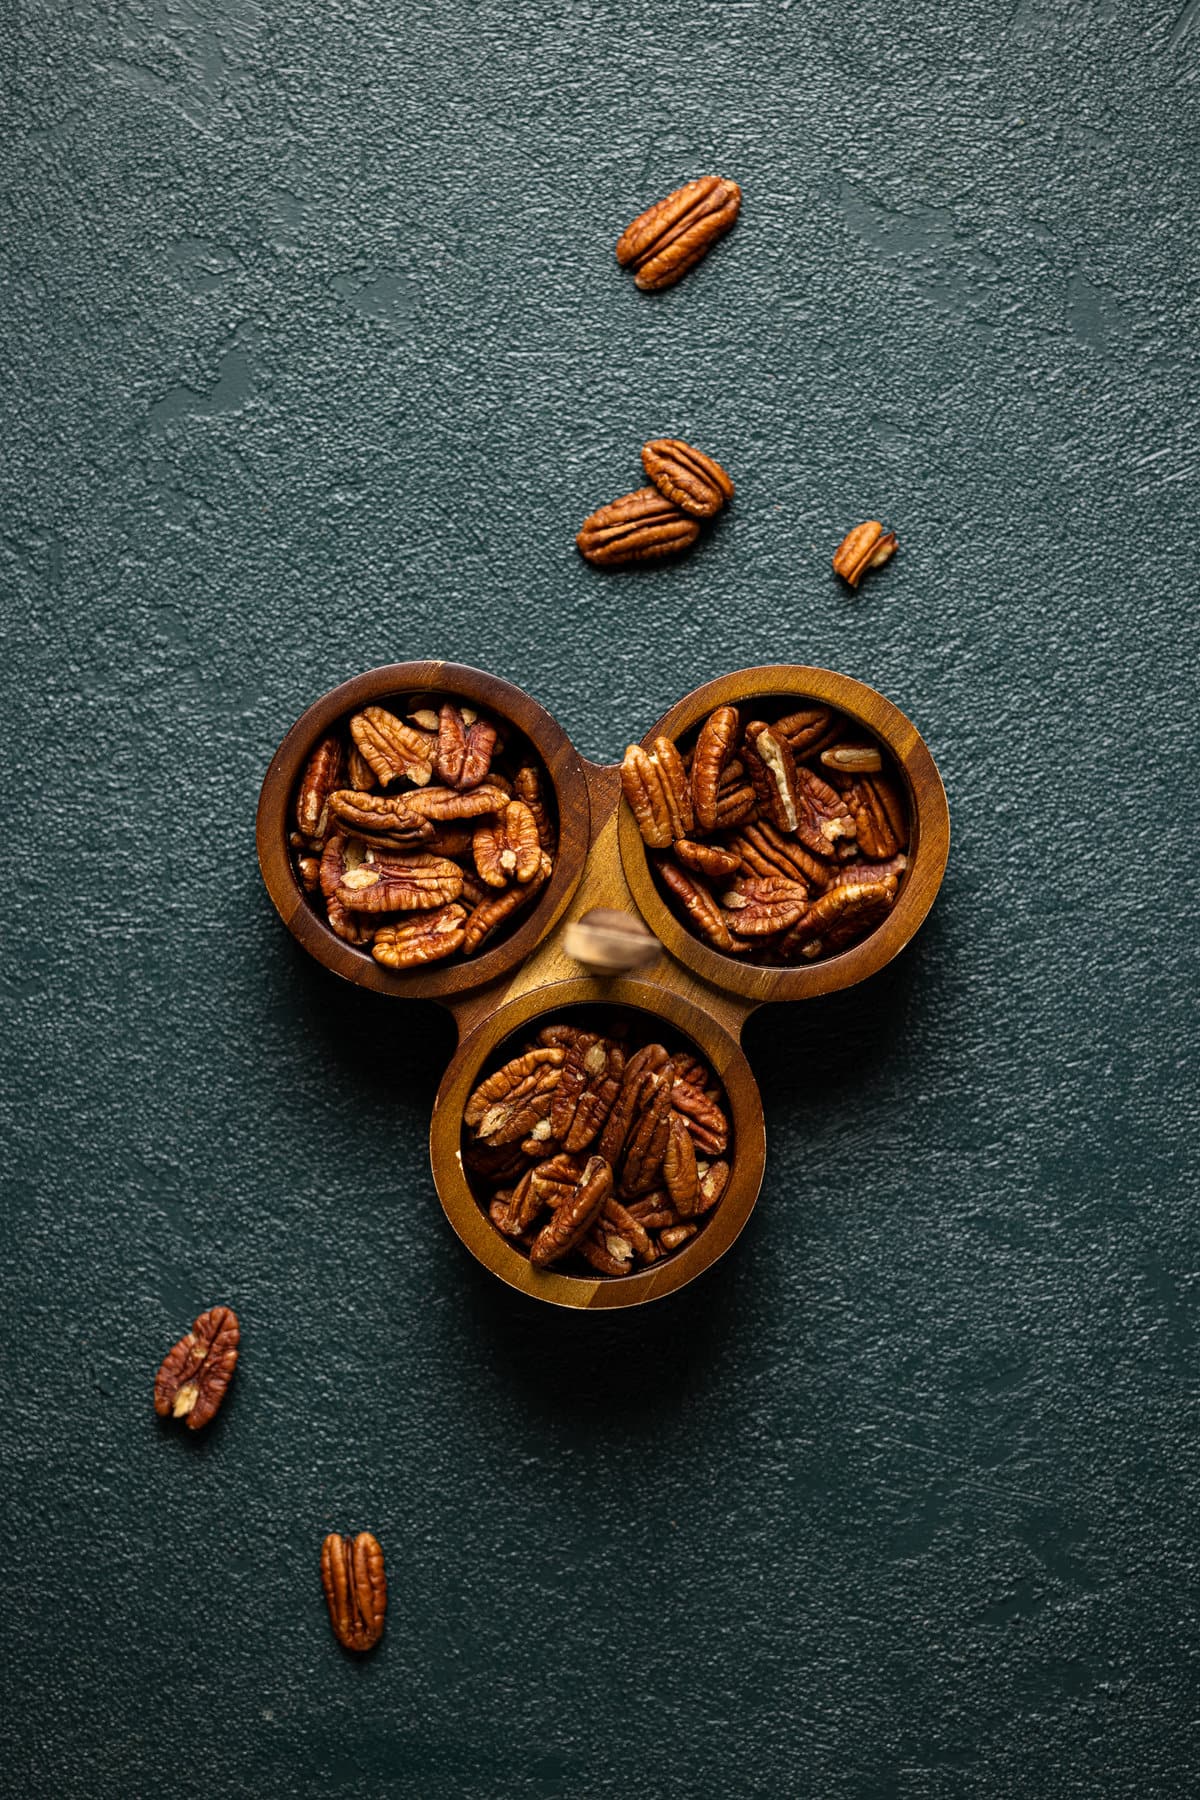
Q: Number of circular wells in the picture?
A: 3